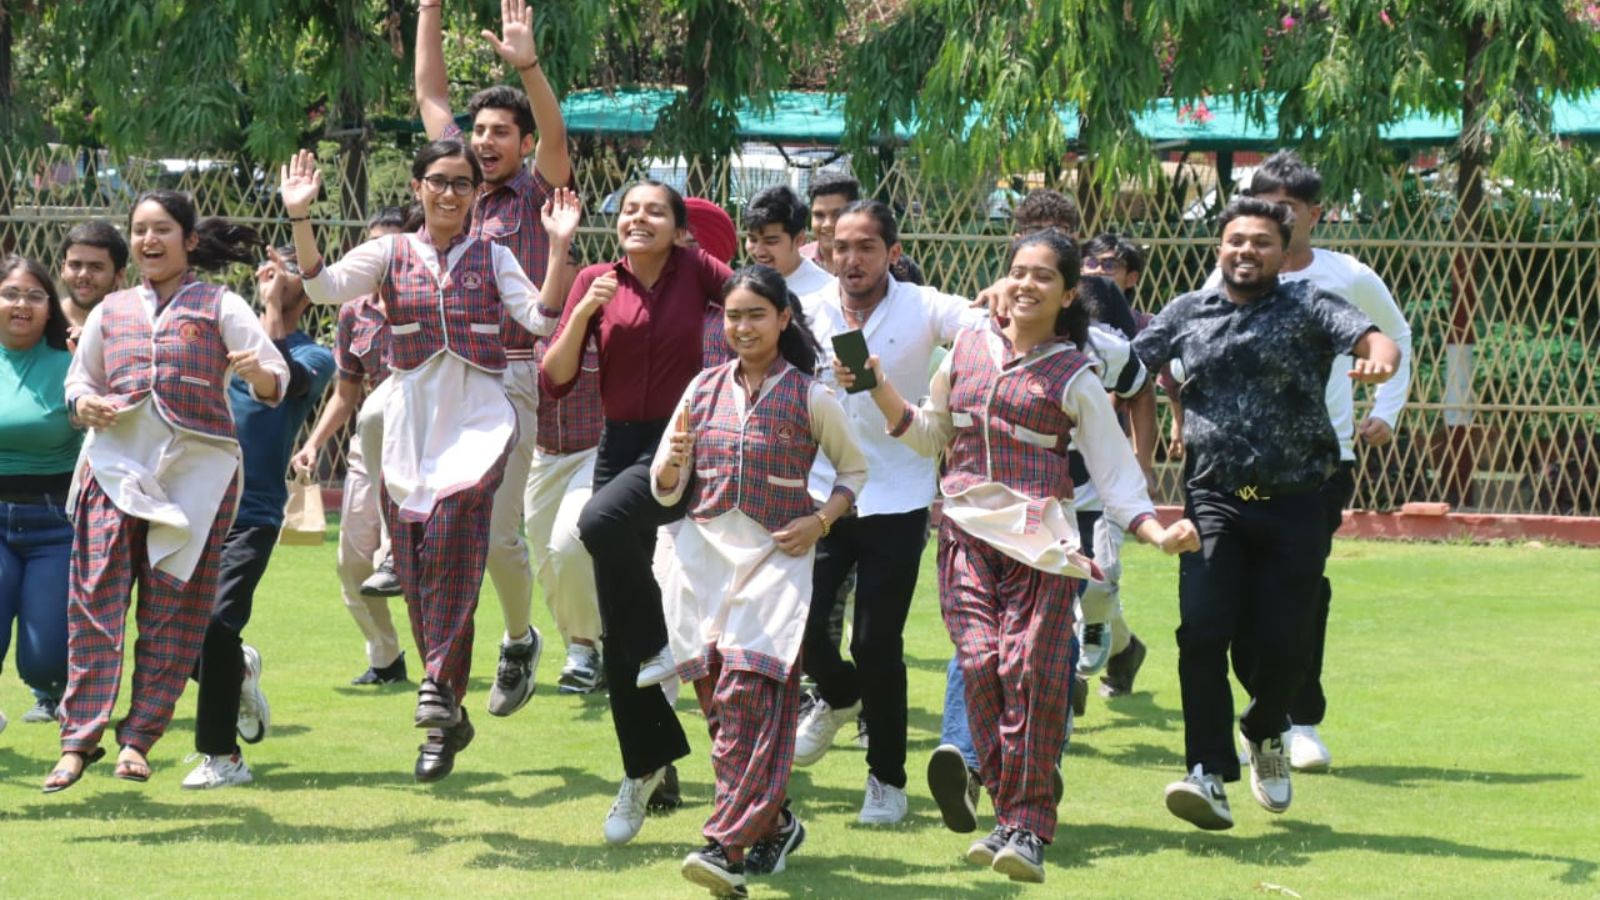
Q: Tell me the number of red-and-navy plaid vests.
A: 4